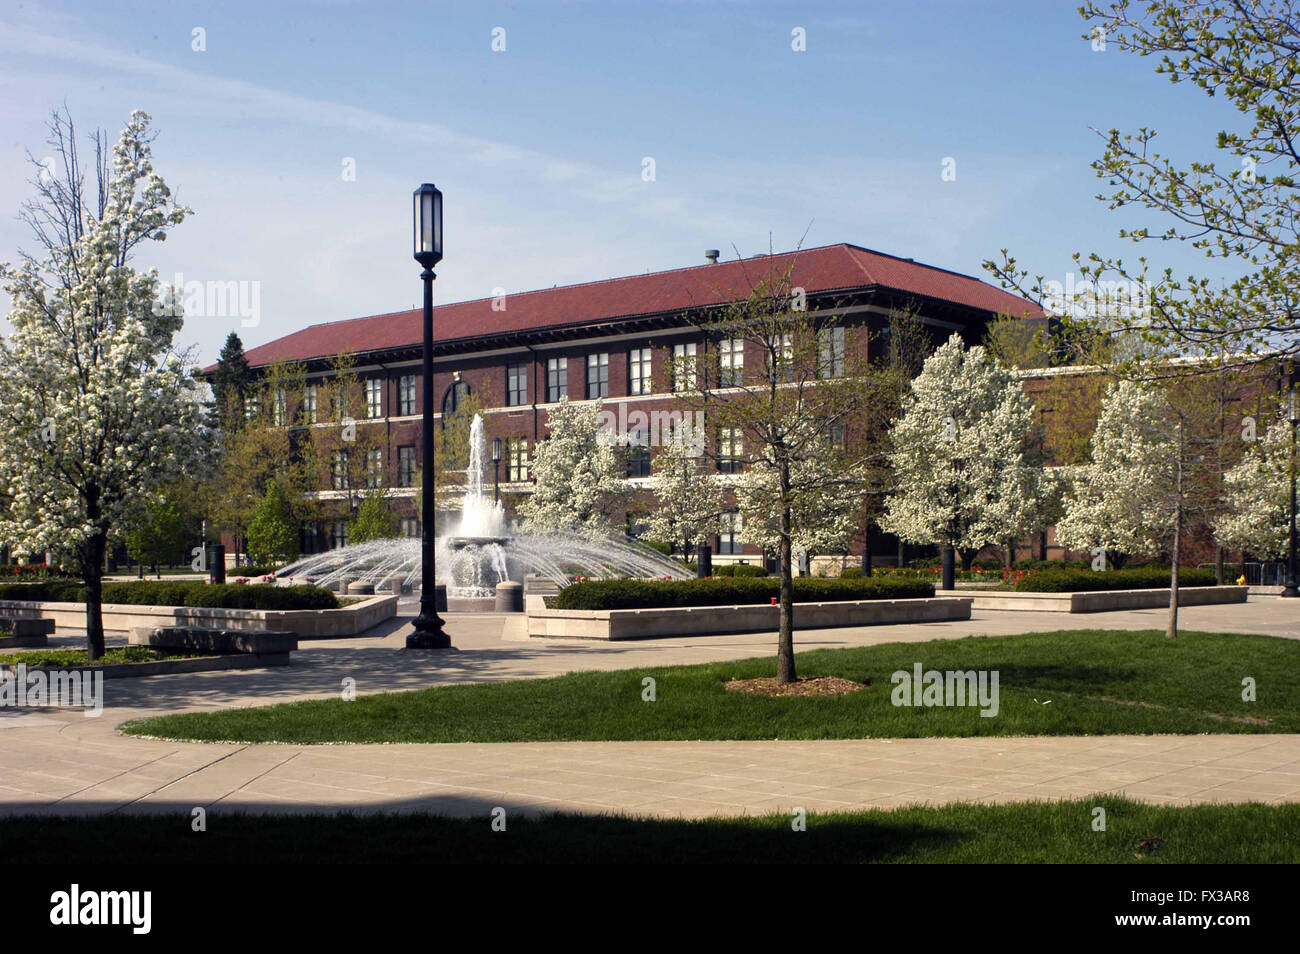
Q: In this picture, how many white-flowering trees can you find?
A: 7